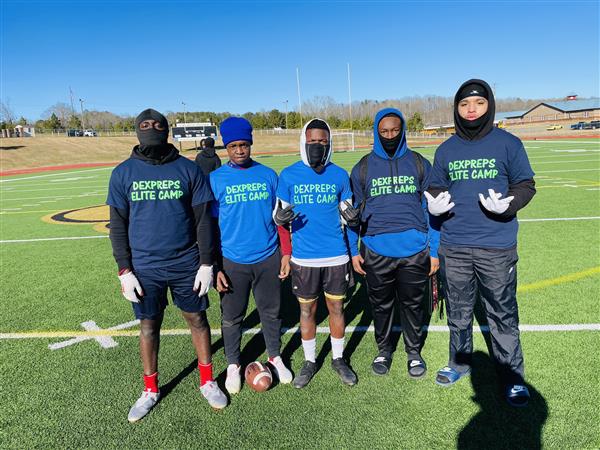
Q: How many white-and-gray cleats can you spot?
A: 2